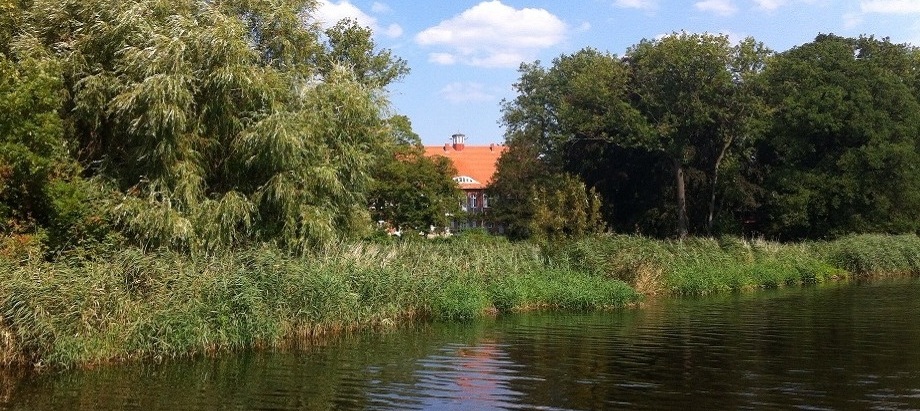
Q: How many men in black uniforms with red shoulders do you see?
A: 0